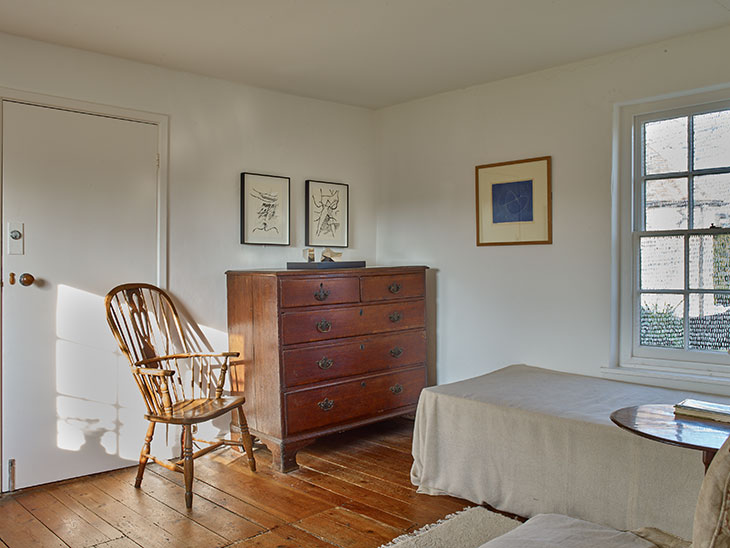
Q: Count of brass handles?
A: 8